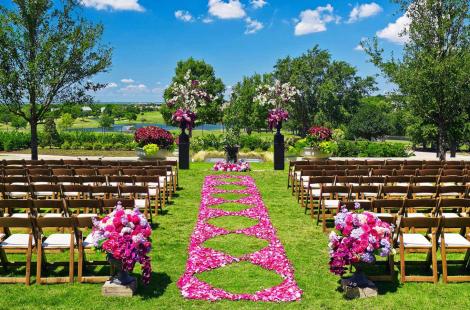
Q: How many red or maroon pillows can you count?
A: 0